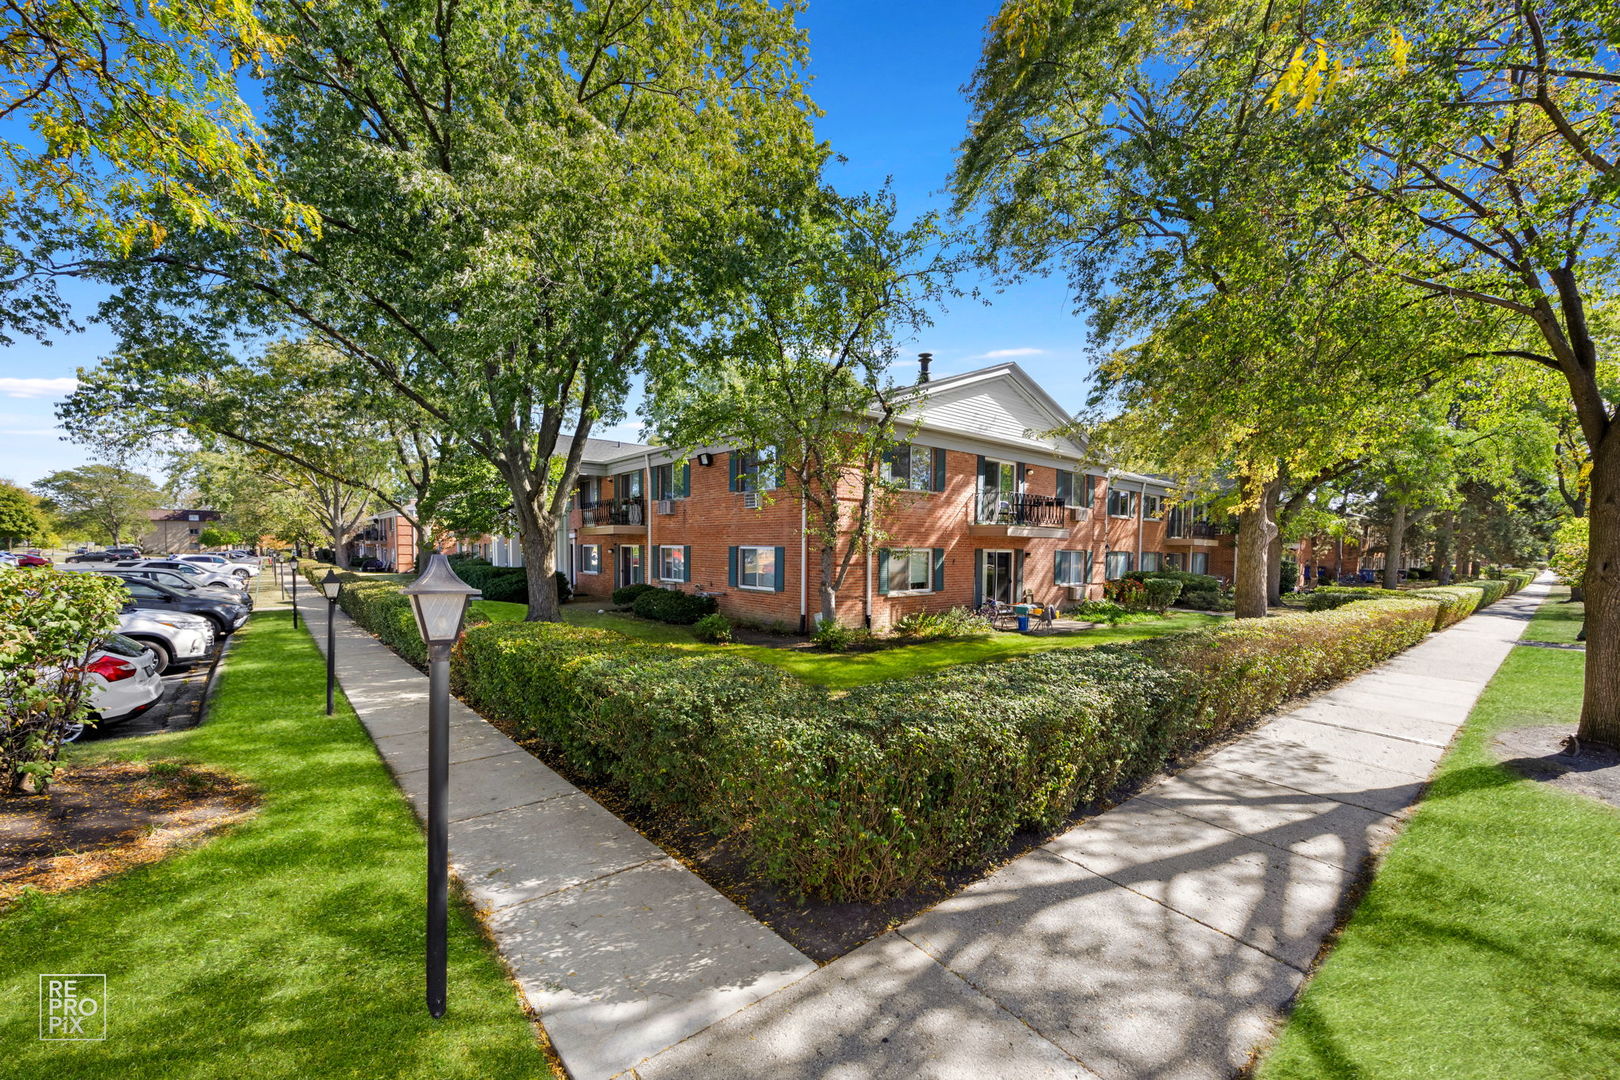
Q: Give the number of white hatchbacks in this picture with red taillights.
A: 1